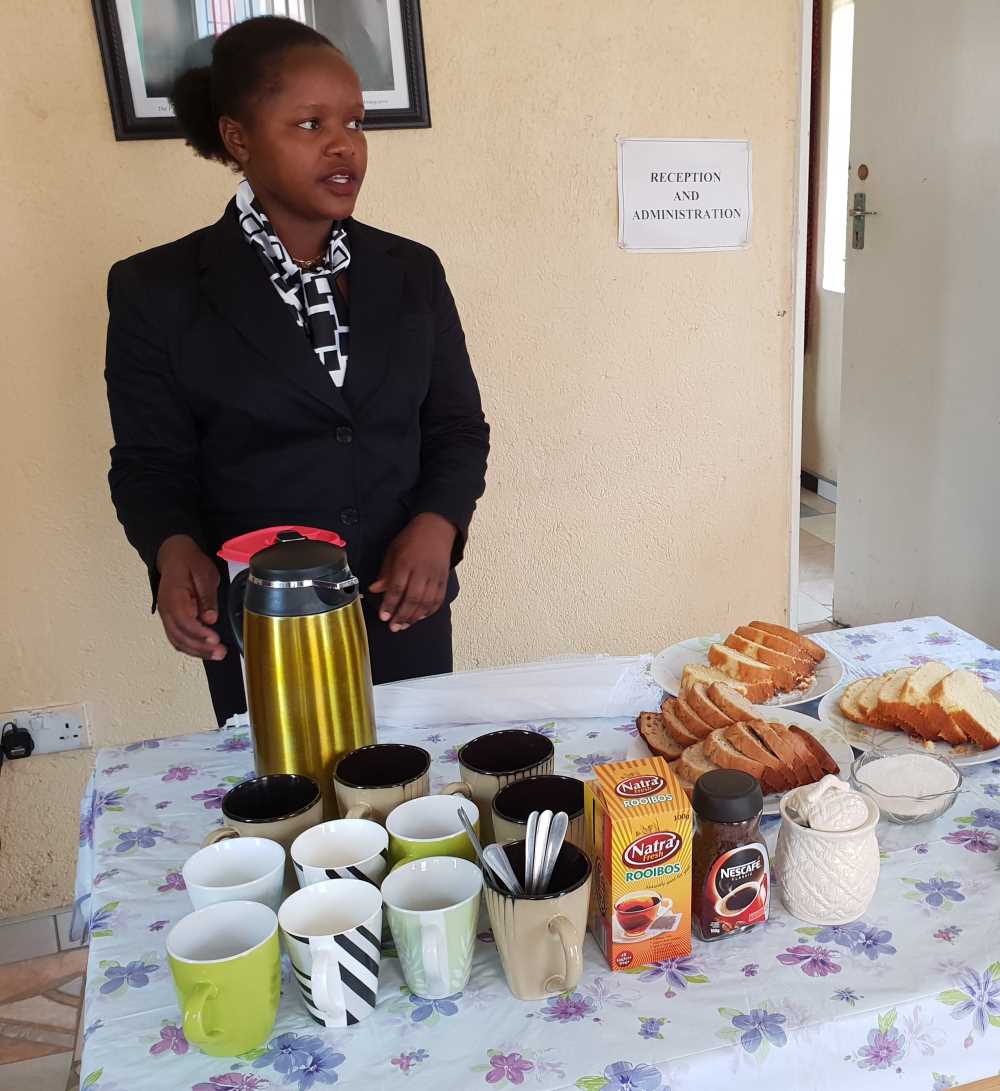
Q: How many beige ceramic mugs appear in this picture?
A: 5